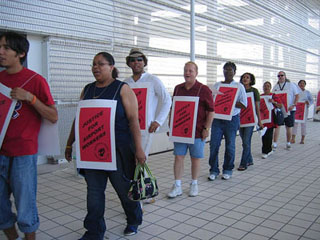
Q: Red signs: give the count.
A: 9